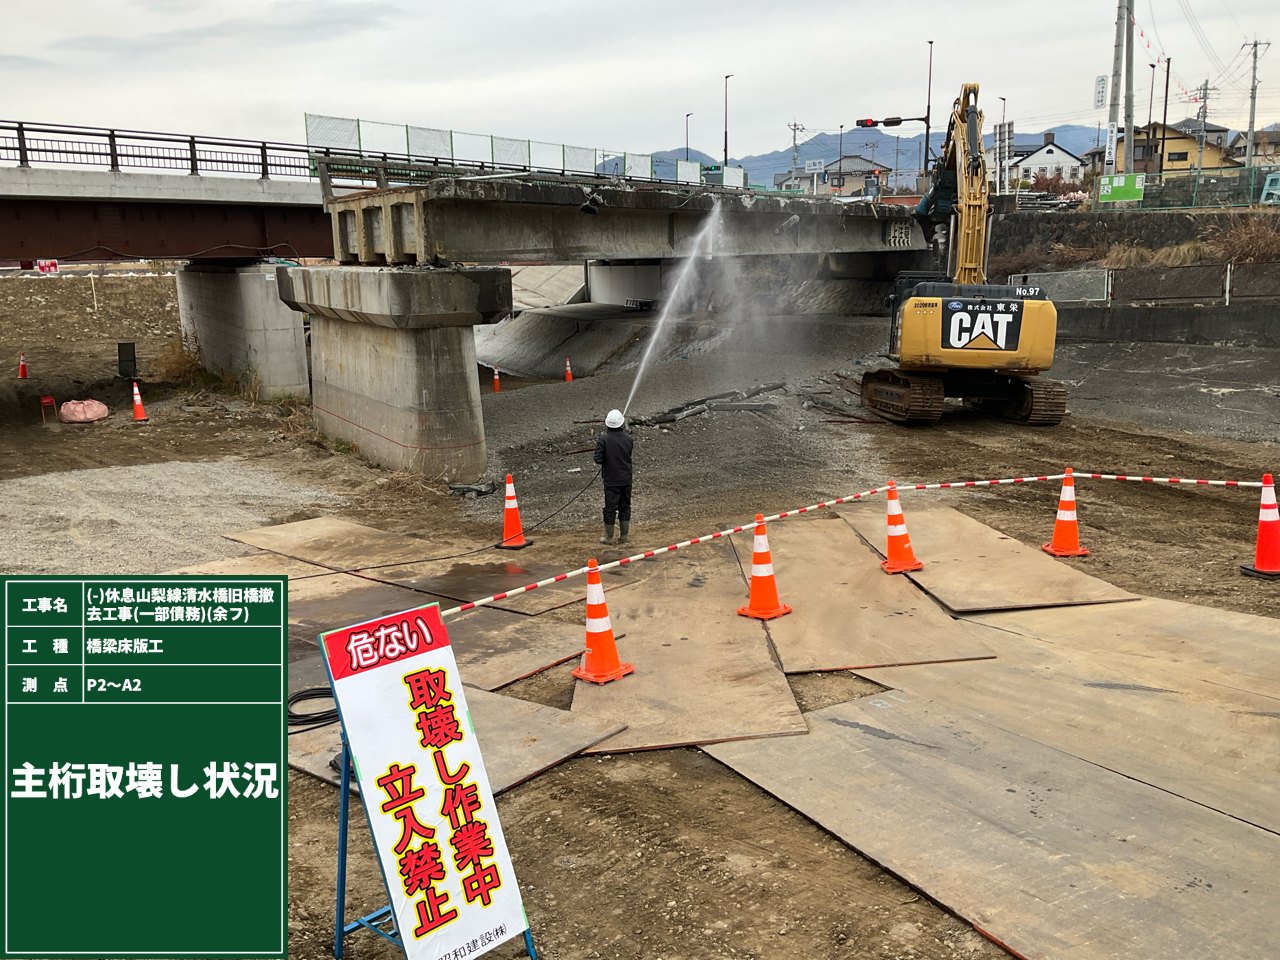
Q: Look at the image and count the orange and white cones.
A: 10